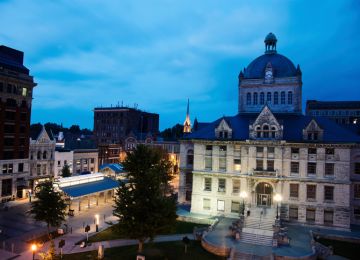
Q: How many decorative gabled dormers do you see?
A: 3